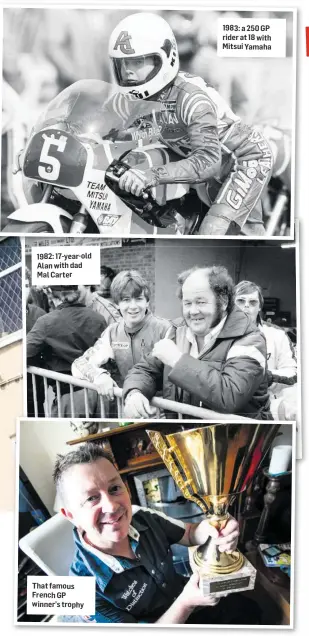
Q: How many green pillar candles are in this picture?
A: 0